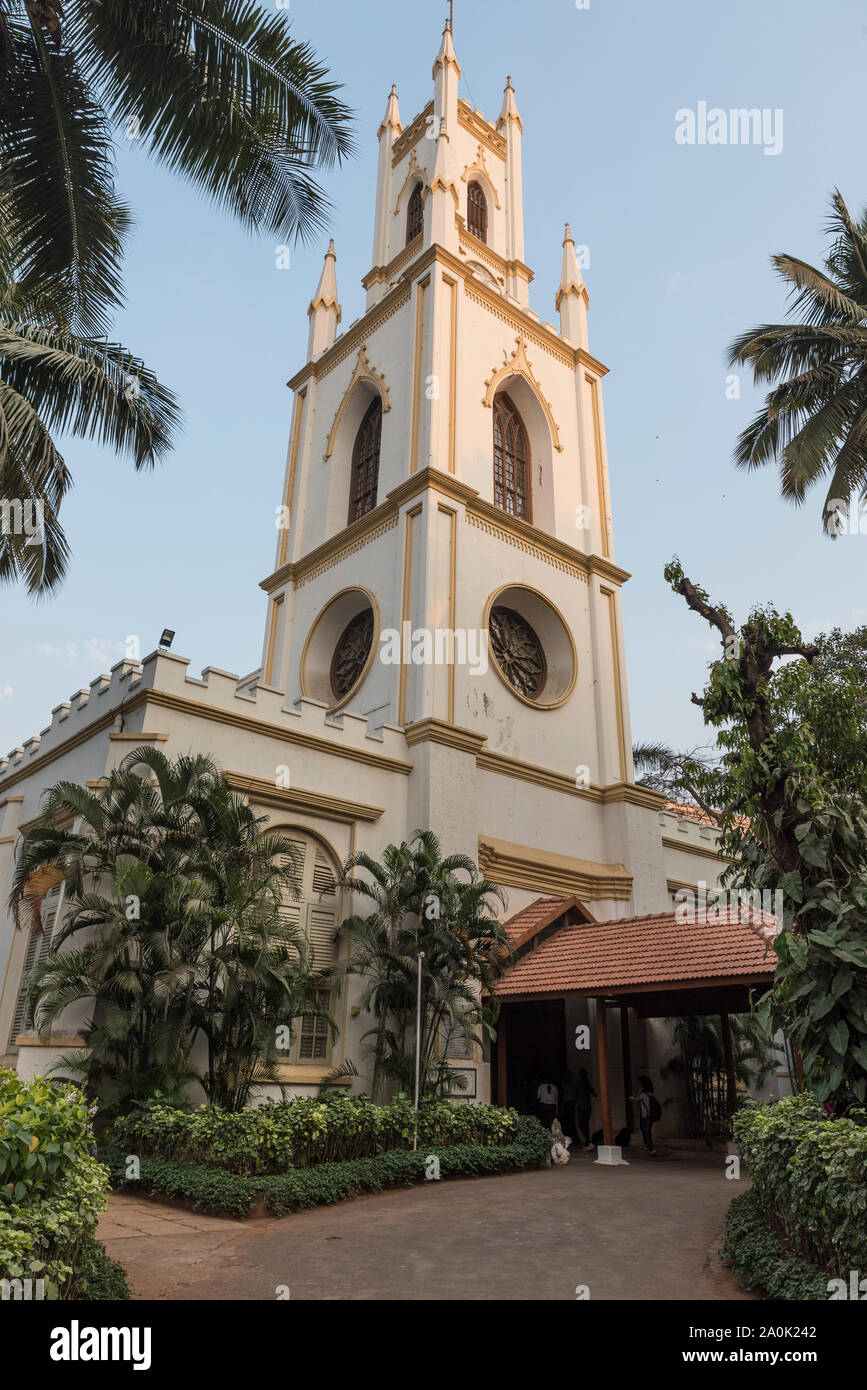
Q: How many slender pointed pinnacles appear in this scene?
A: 6